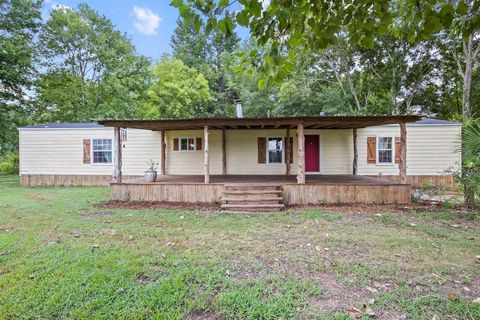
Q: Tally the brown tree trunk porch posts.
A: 8